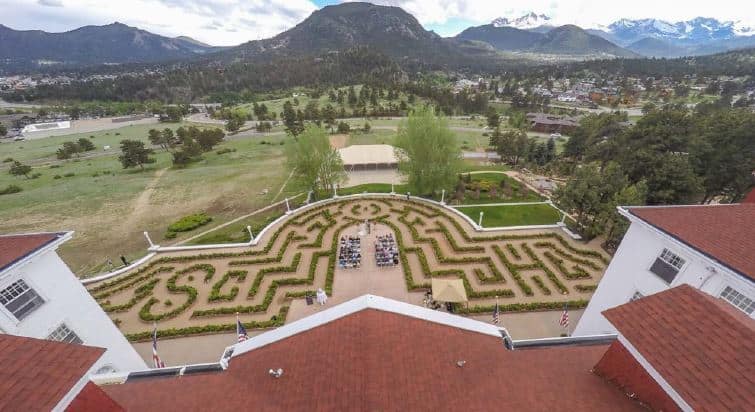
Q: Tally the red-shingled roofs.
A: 5